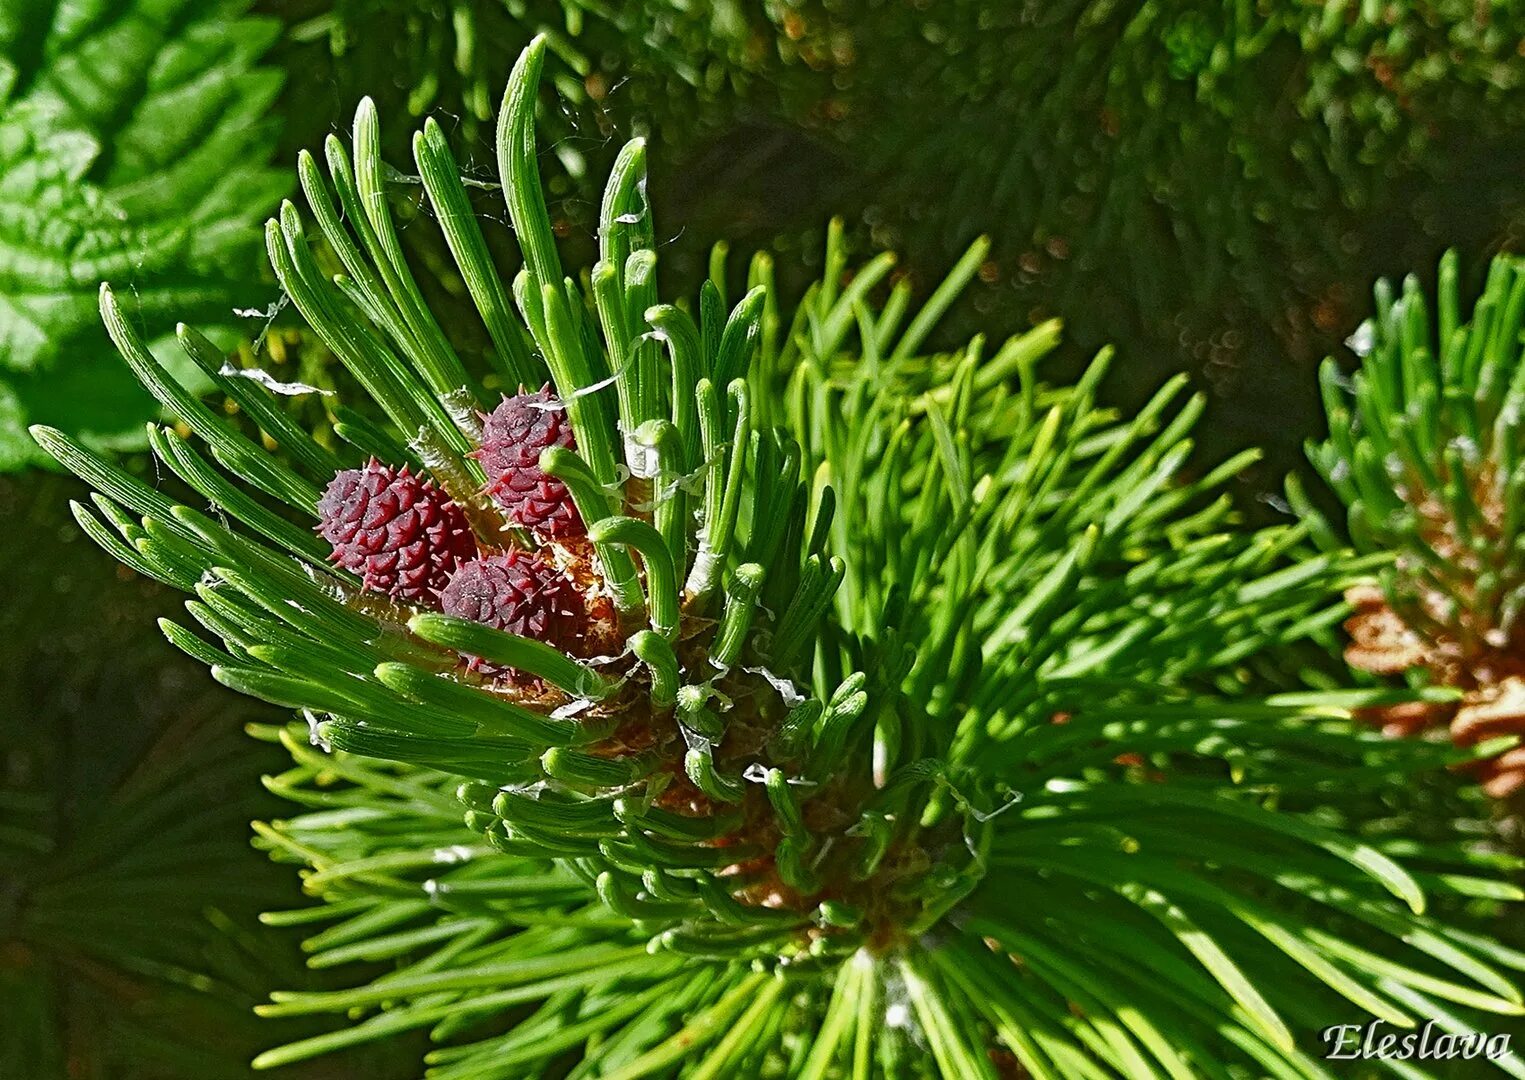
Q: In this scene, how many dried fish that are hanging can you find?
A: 0